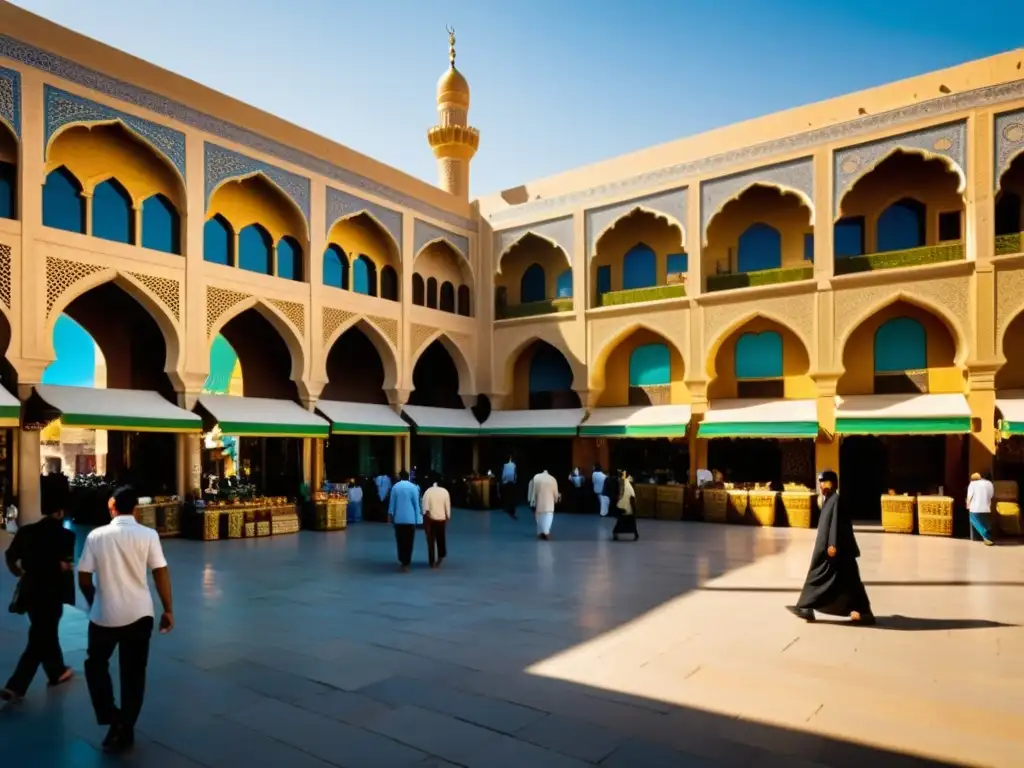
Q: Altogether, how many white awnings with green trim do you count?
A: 10